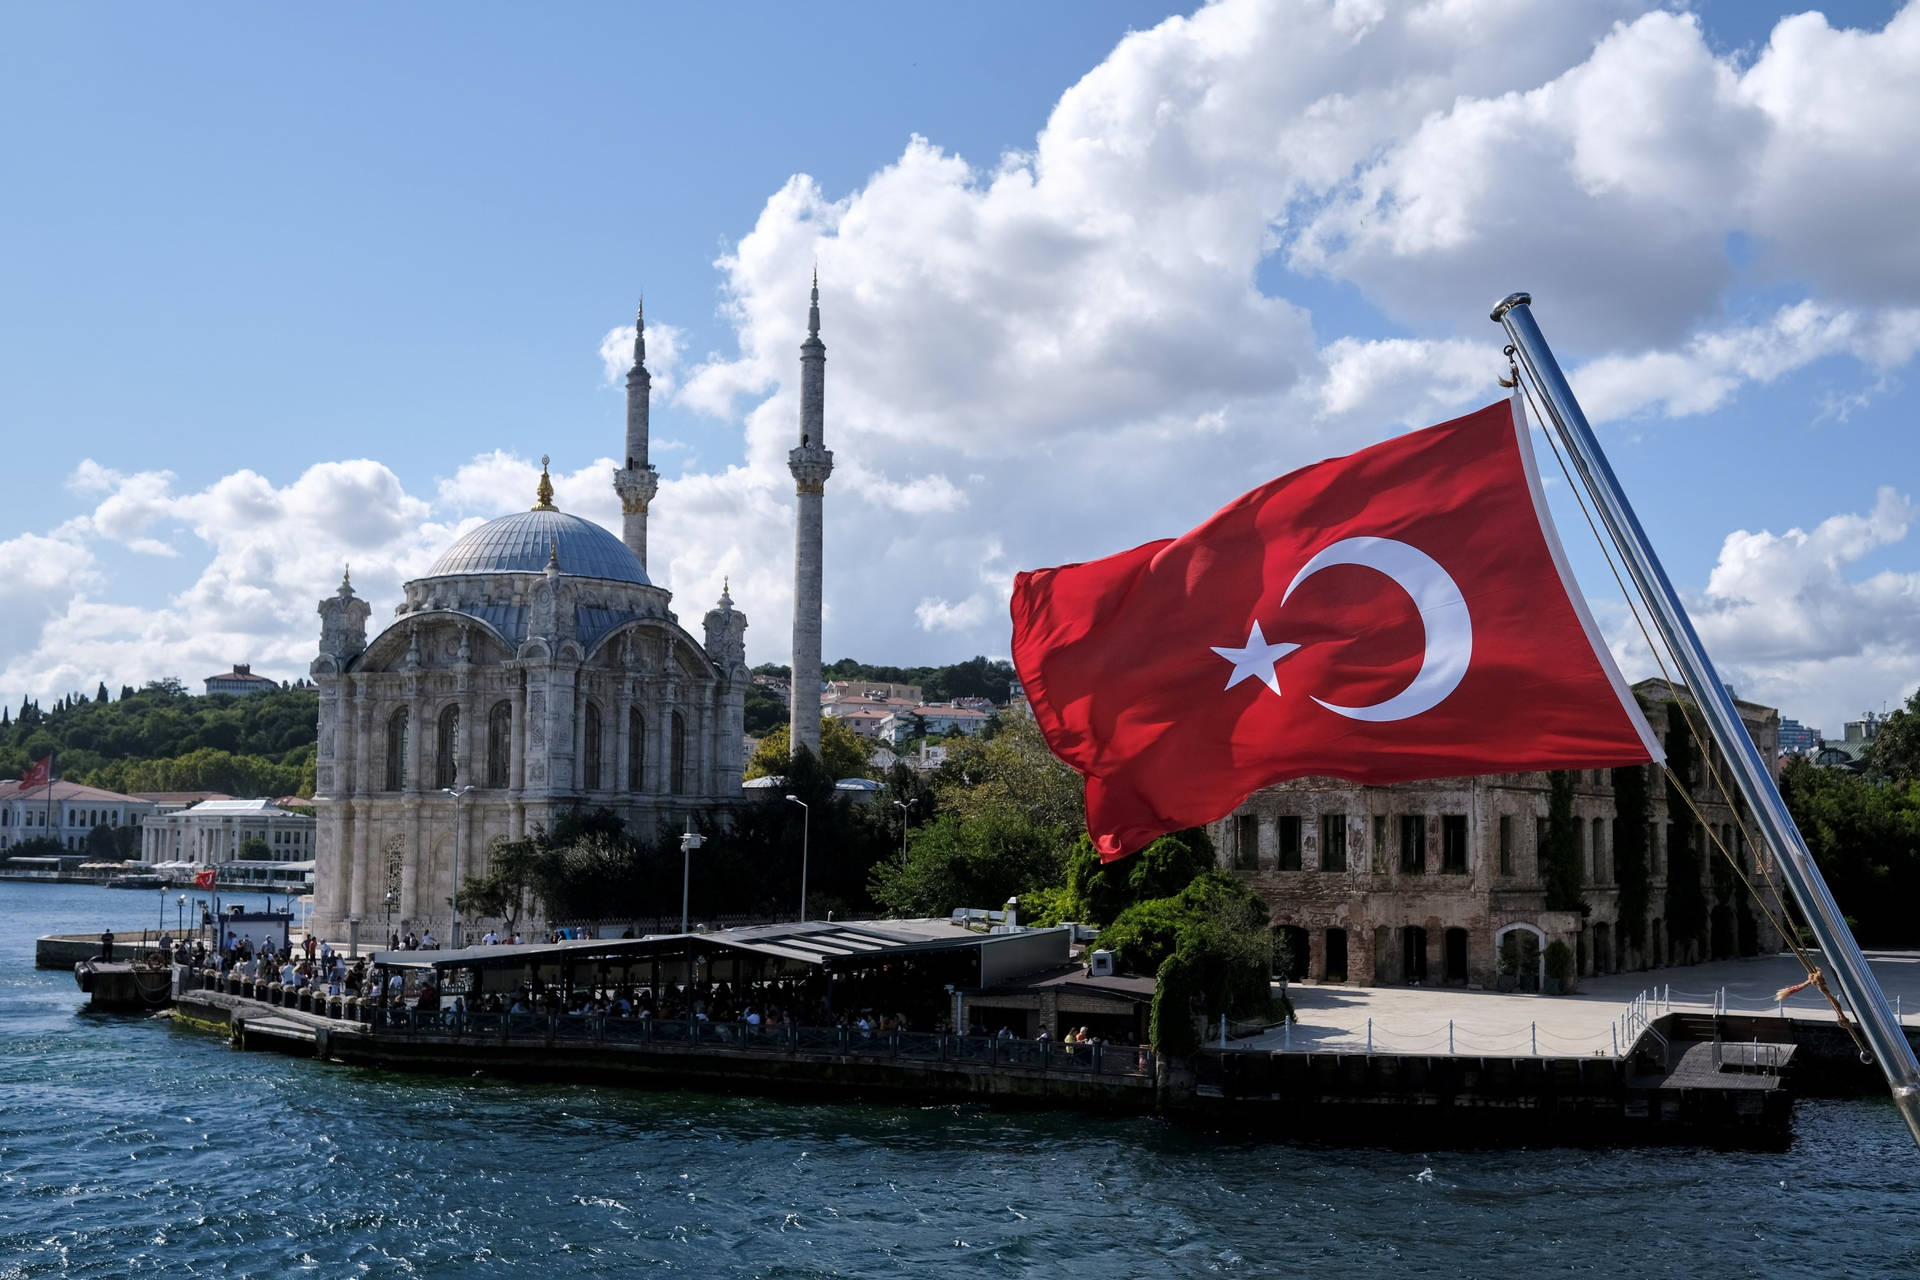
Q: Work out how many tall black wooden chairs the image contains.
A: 0